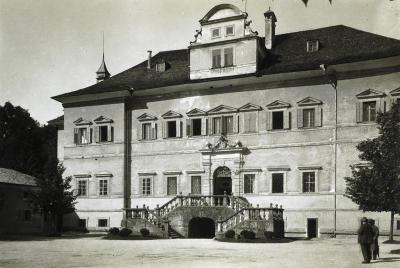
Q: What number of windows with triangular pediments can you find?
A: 11